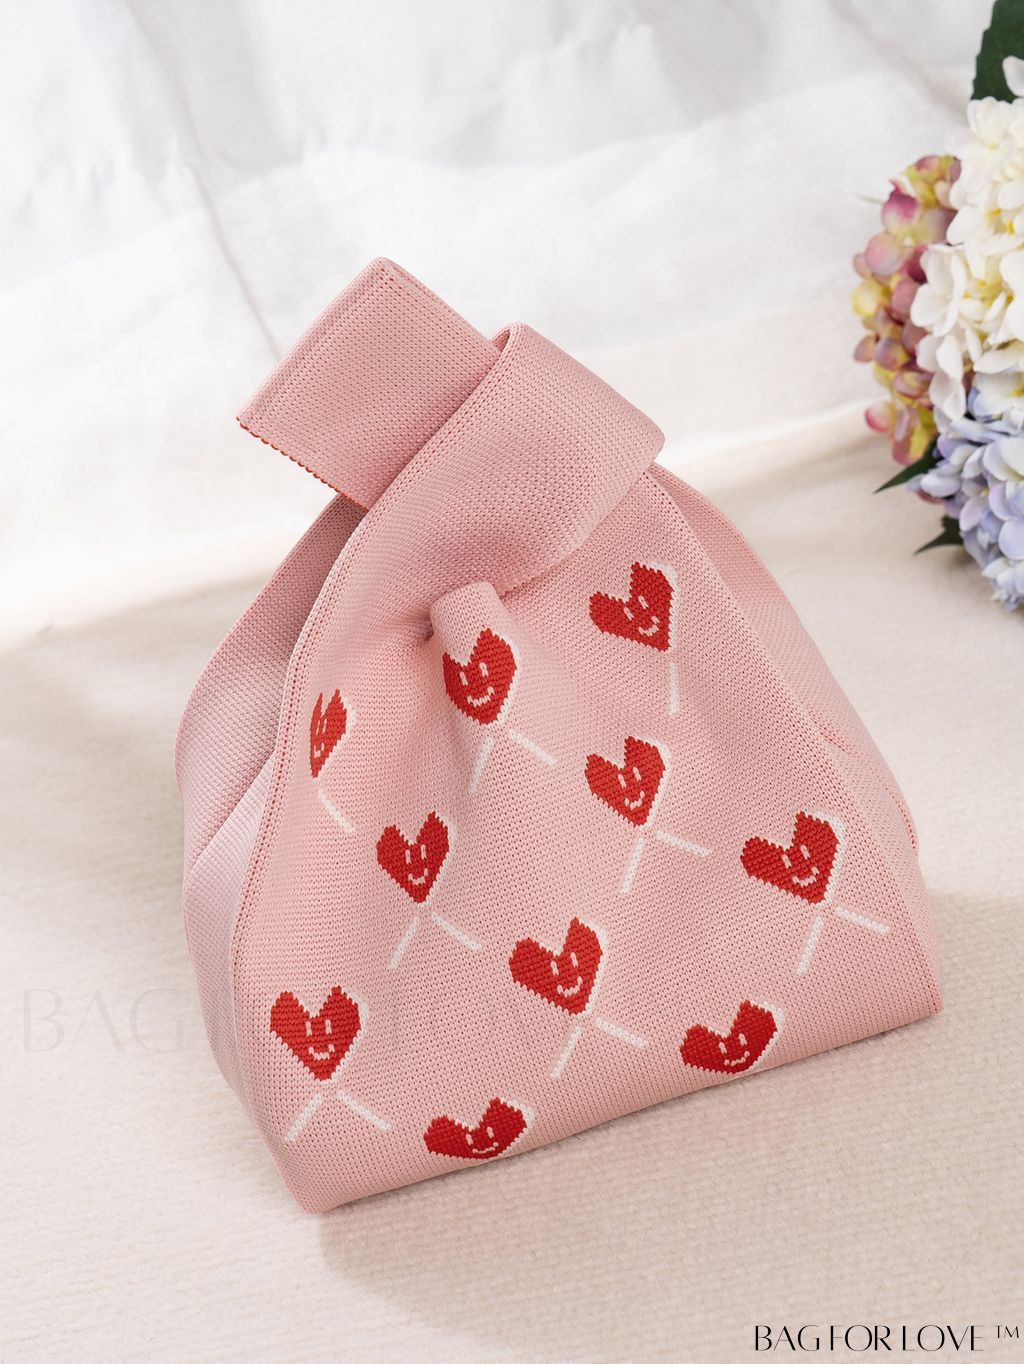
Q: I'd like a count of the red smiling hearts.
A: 10